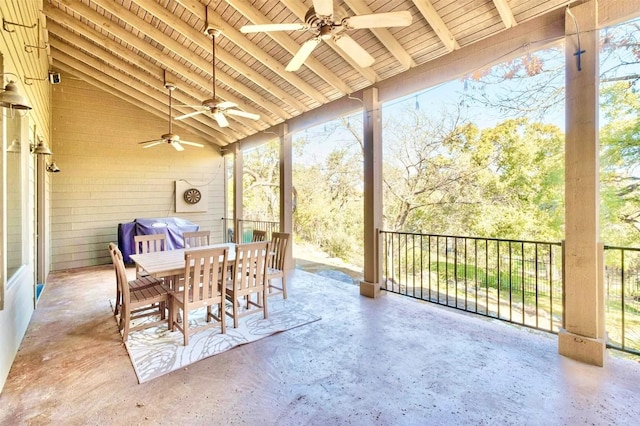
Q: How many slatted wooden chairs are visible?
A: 8